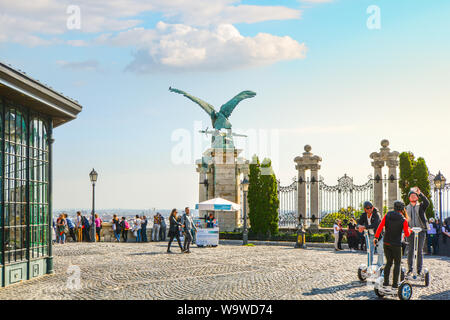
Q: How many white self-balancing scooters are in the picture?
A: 3